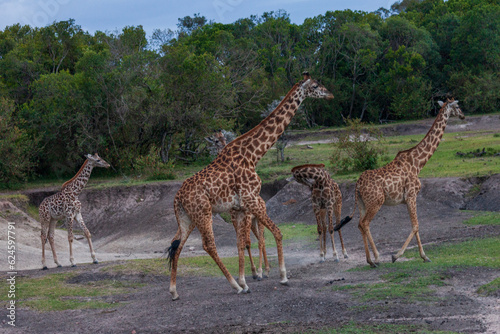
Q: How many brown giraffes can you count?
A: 5